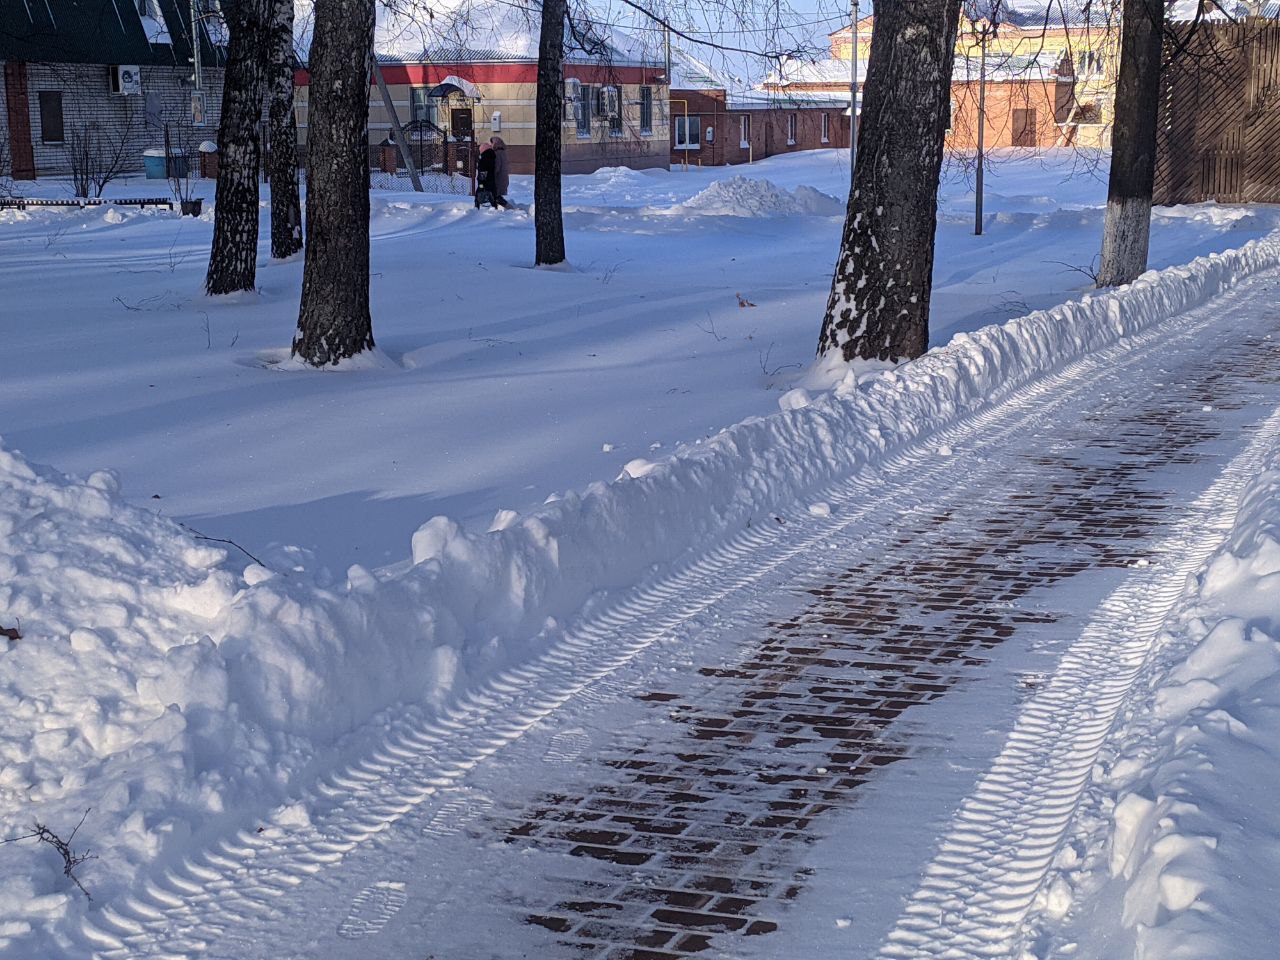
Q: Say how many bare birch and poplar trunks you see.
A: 6